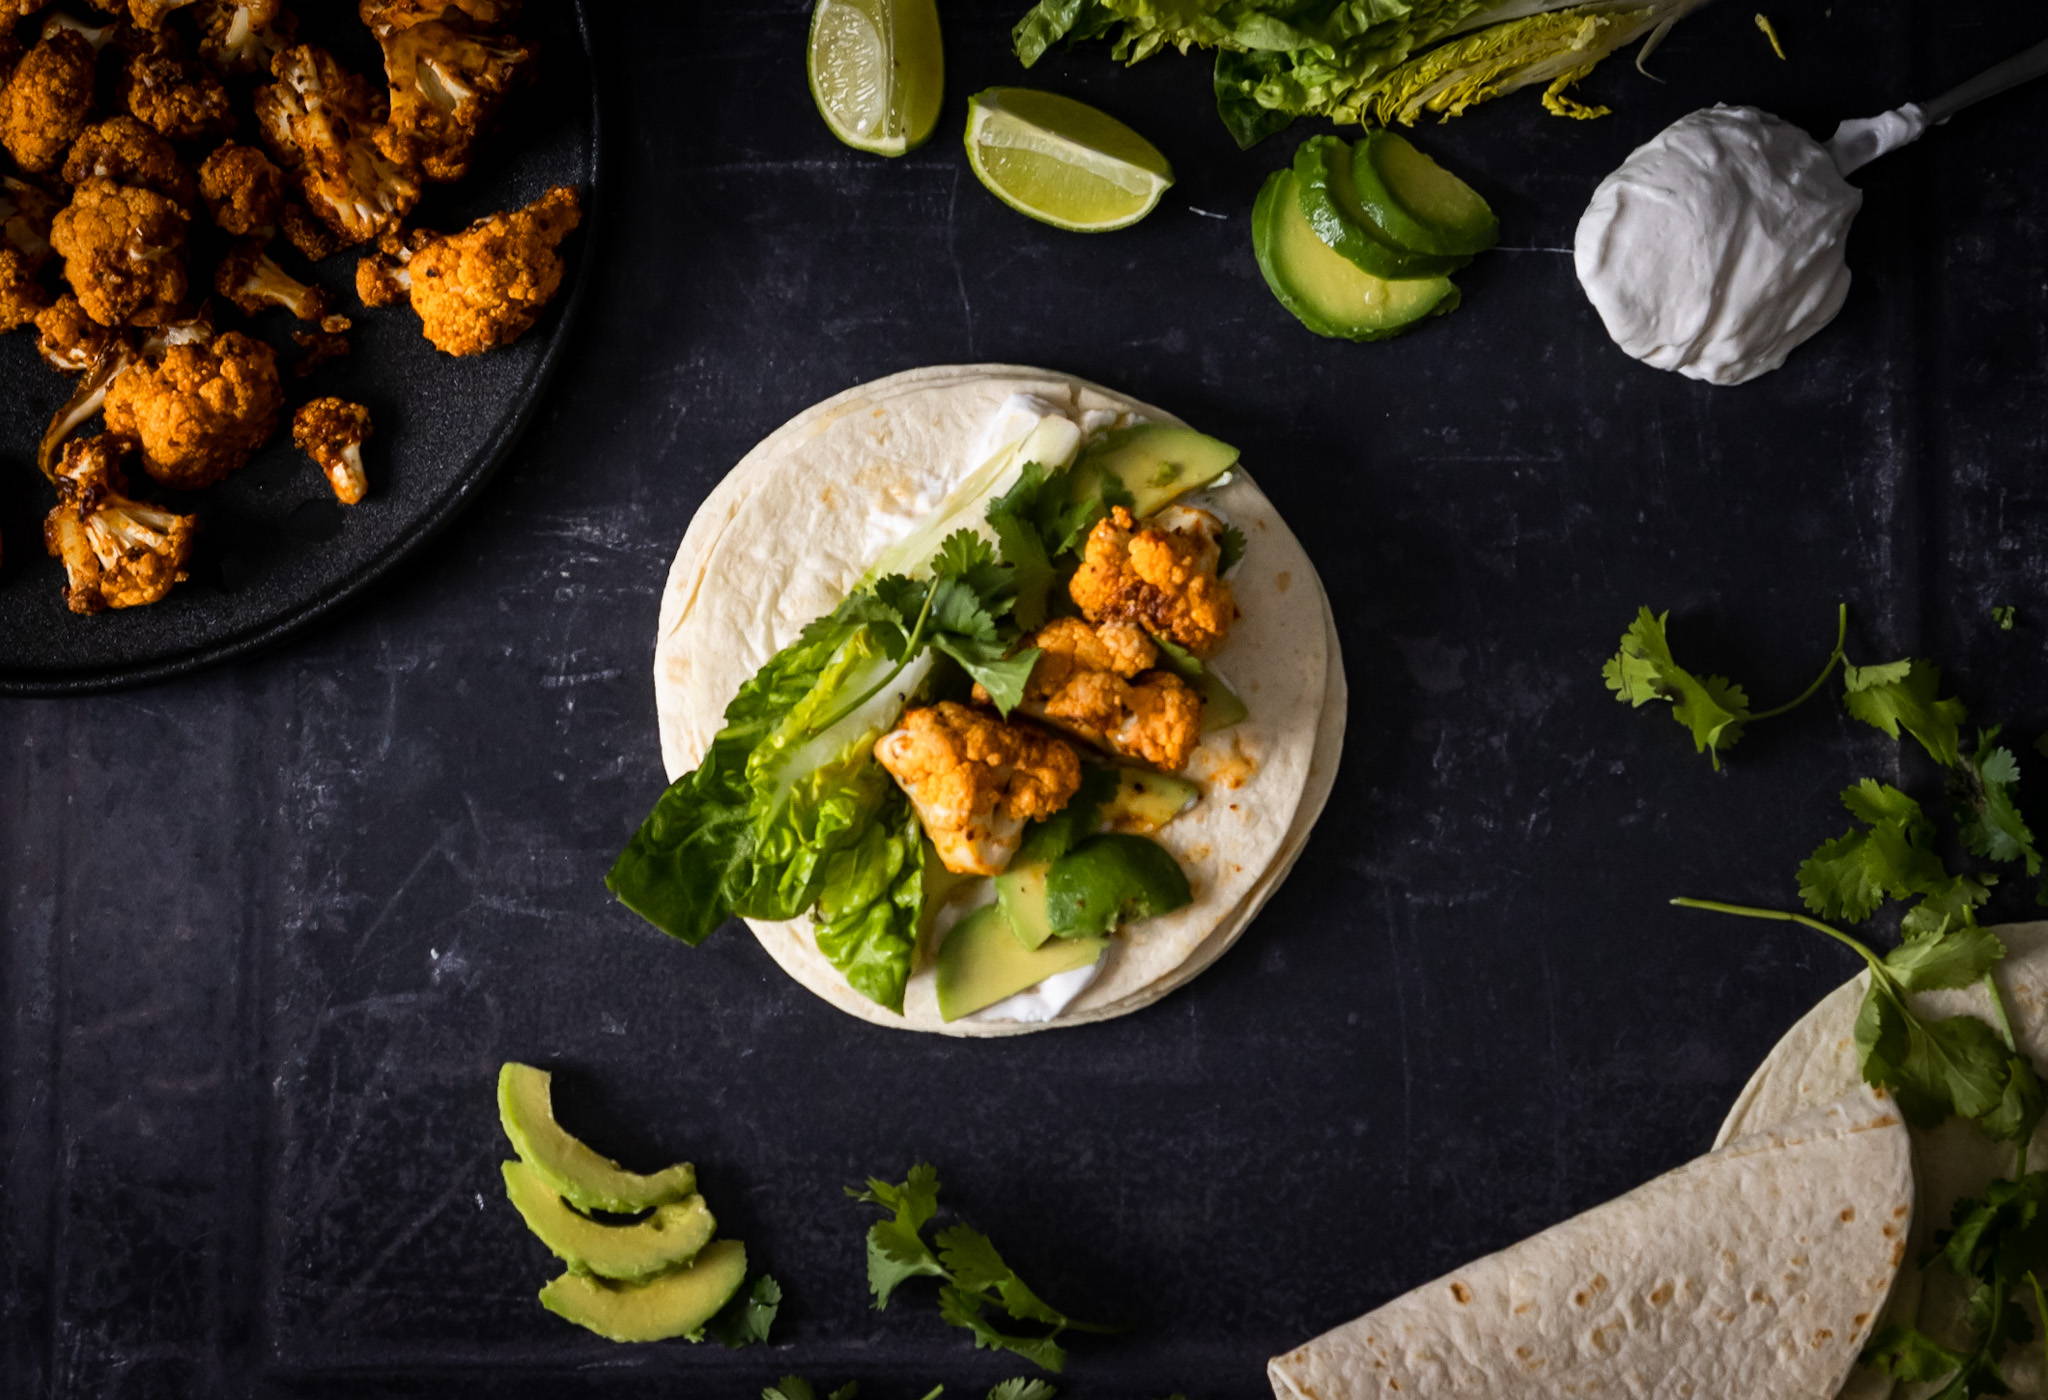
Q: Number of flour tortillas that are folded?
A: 1